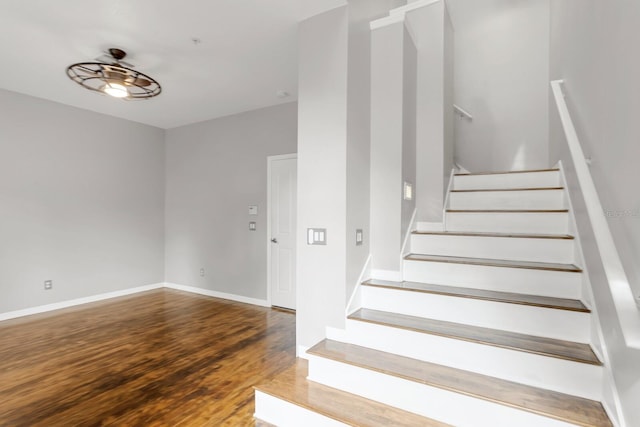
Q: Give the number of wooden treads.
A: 9